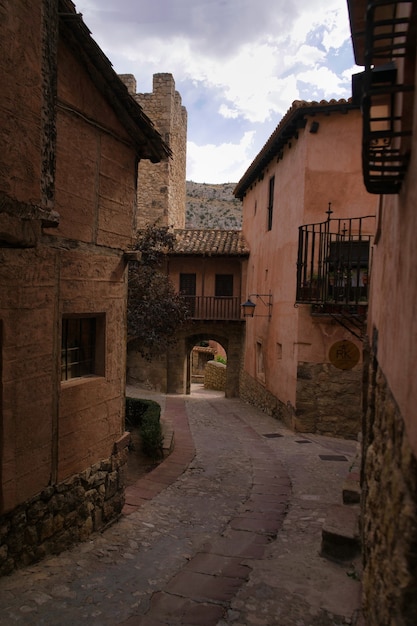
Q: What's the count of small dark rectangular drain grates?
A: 3